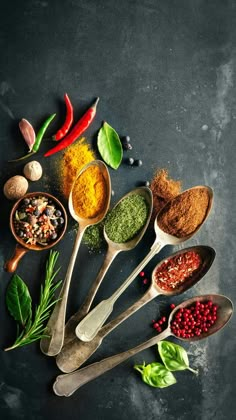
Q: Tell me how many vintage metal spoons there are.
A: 5